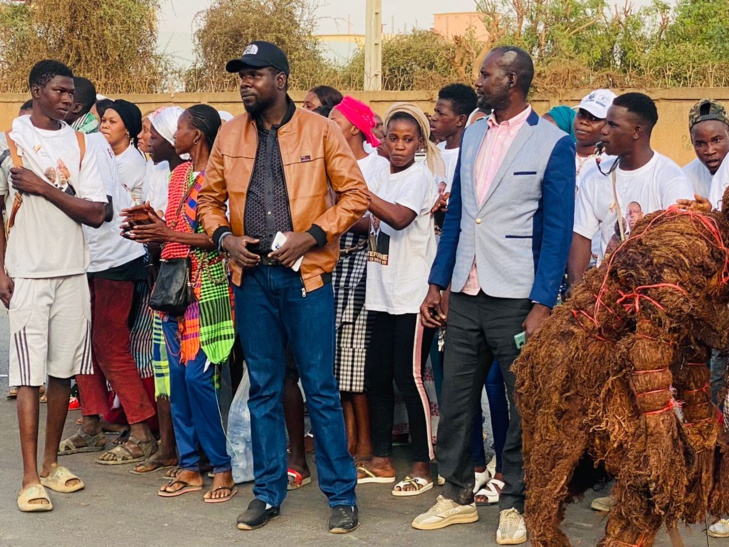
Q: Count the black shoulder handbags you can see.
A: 1